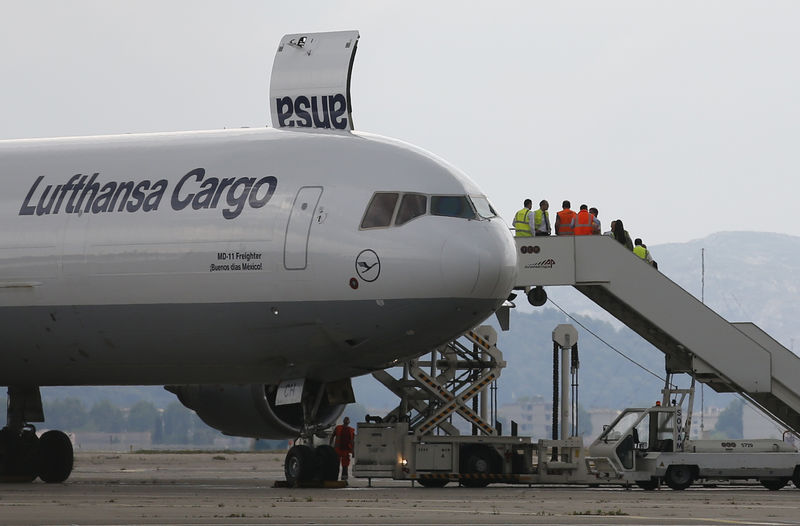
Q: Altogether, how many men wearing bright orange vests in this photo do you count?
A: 2